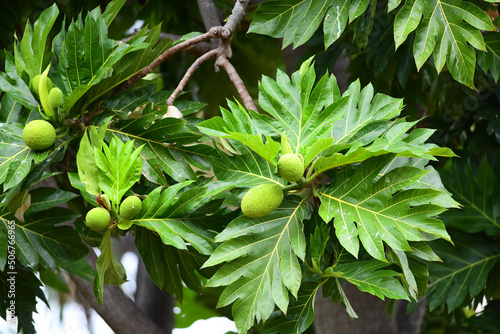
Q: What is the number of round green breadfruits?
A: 7